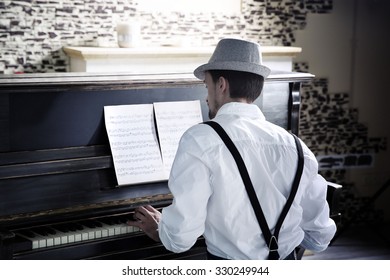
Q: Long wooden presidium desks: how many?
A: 0